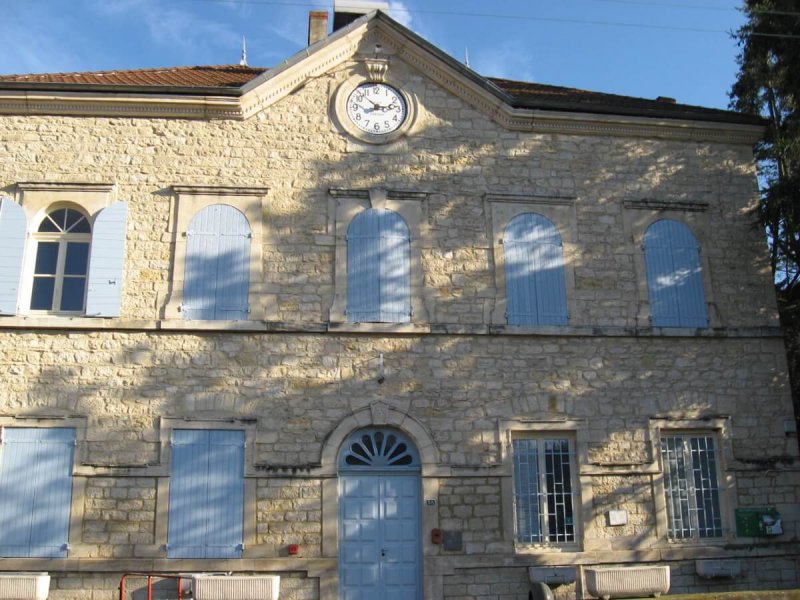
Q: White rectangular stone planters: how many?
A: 3